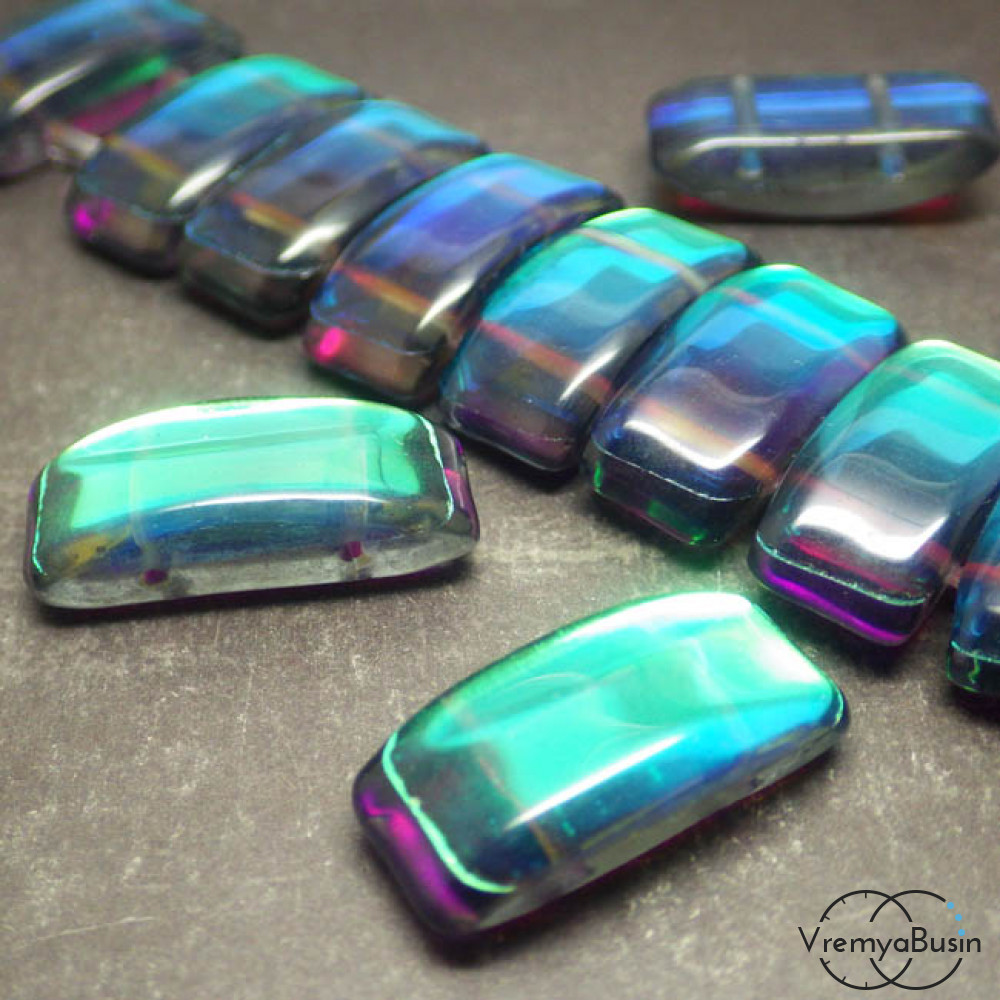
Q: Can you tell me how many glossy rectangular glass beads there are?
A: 11